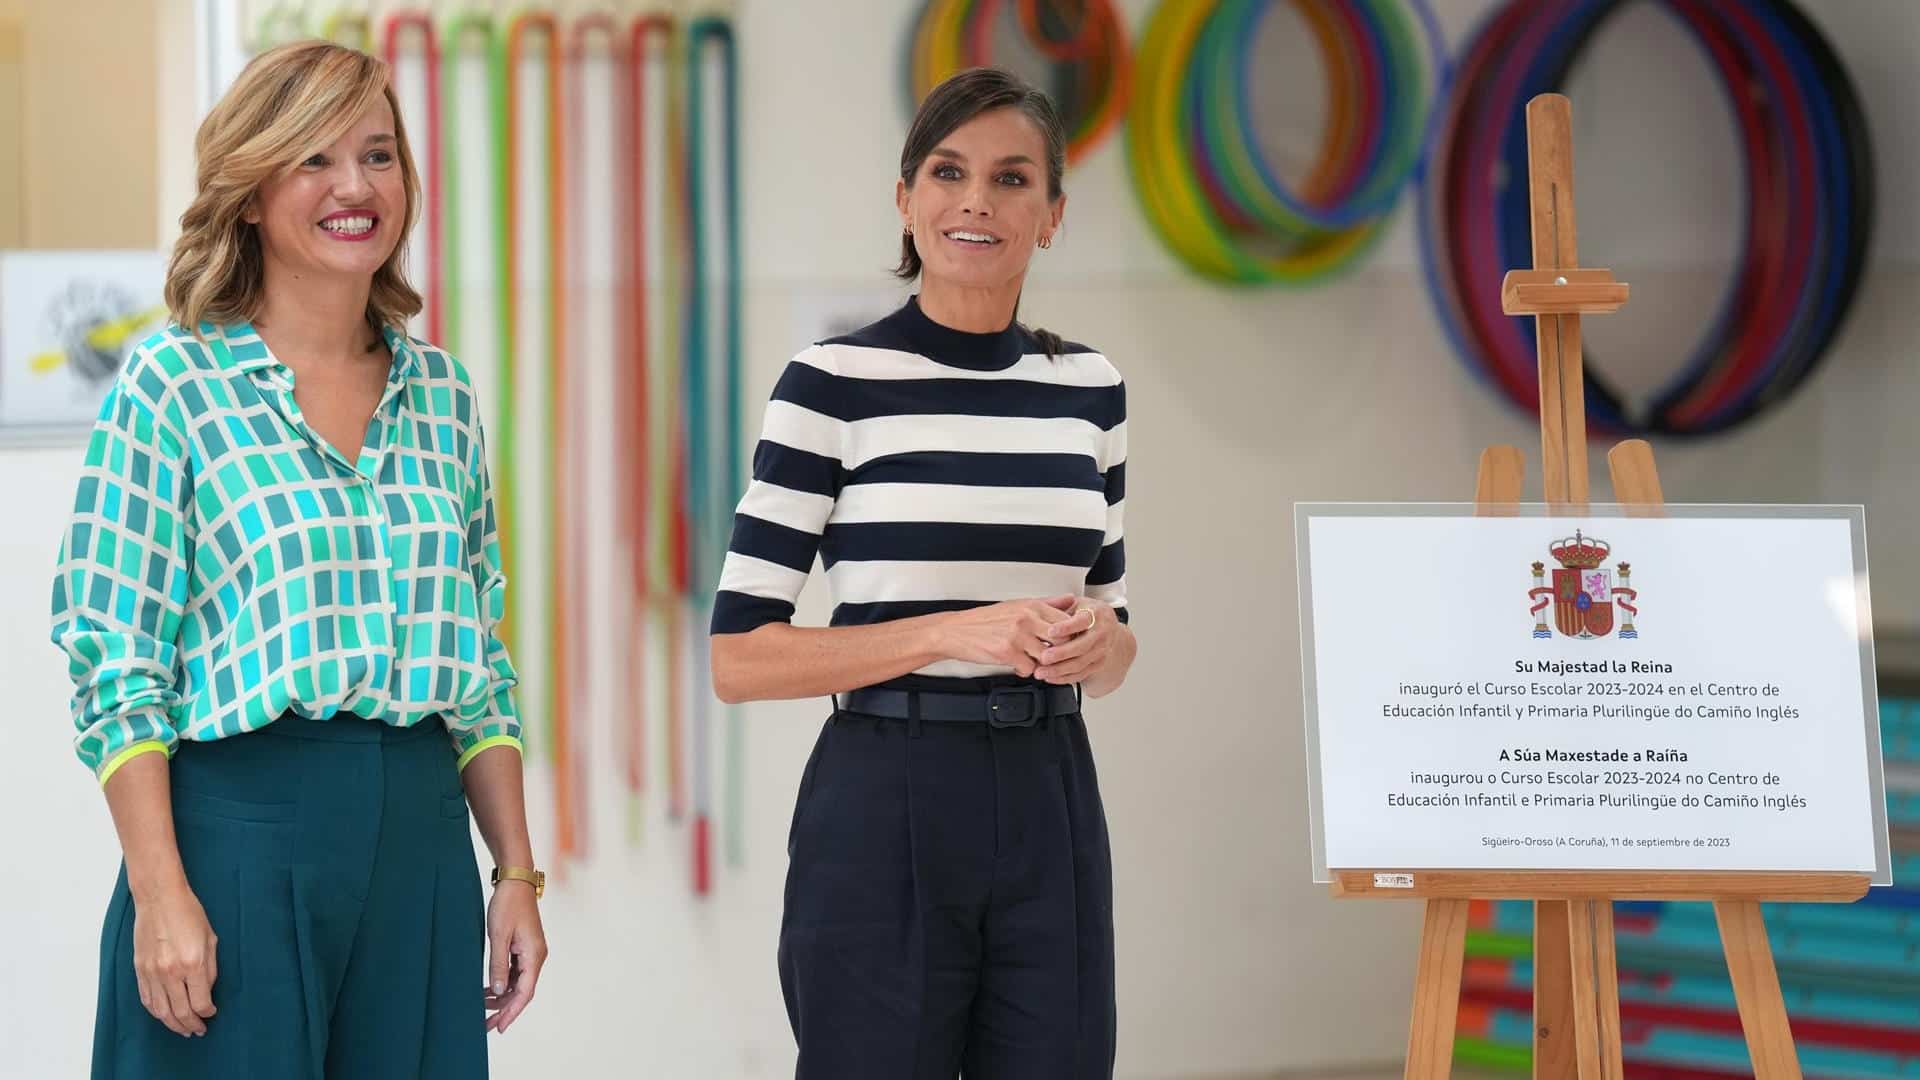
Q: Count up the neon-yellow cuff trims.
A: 2